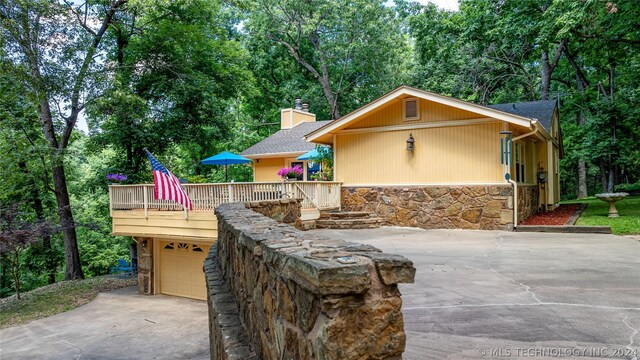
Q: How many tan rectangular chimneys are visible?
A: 1